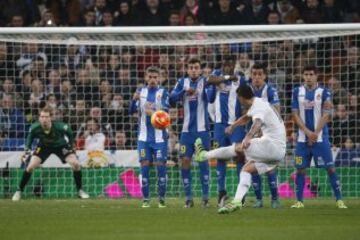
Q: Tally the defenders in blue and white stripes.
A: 5